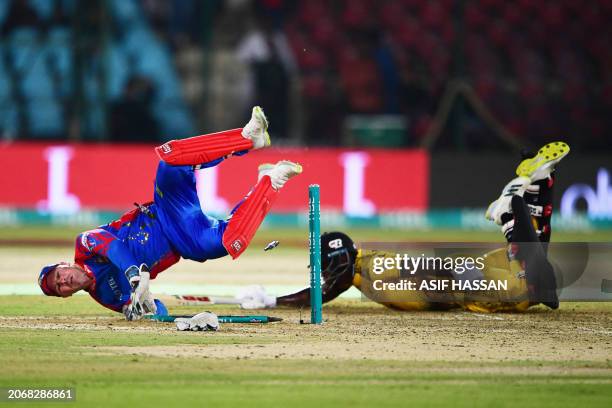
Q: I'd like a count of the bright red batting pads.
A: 2